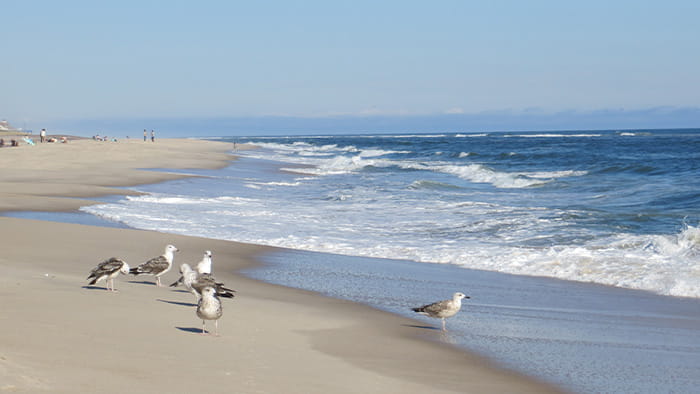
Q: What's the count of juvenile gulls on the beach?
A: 6